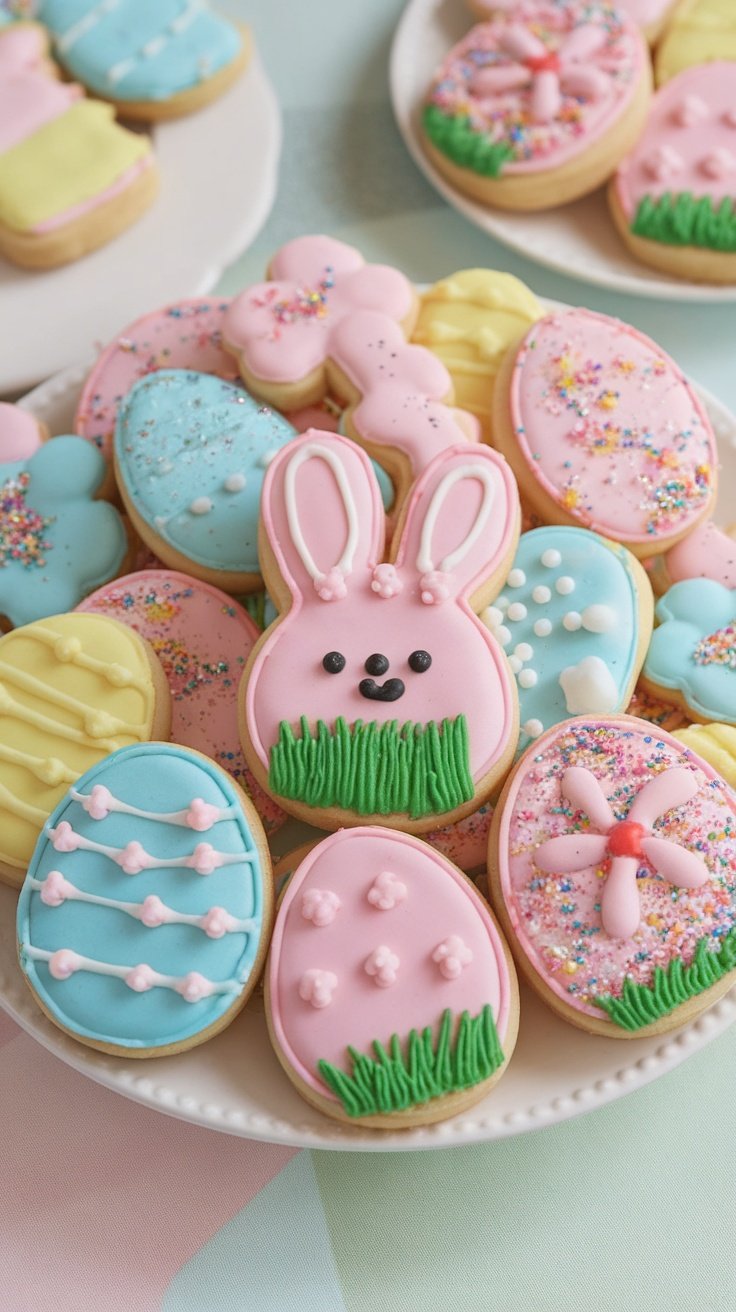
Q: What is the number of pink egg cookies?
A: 7